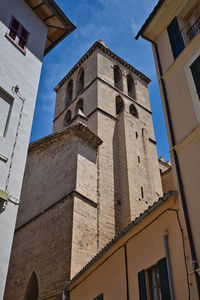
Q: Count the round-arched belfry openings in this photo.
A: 8